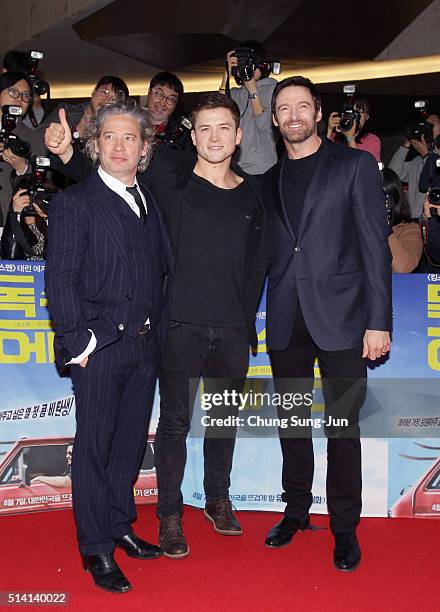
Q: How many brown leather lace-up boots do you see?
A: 2